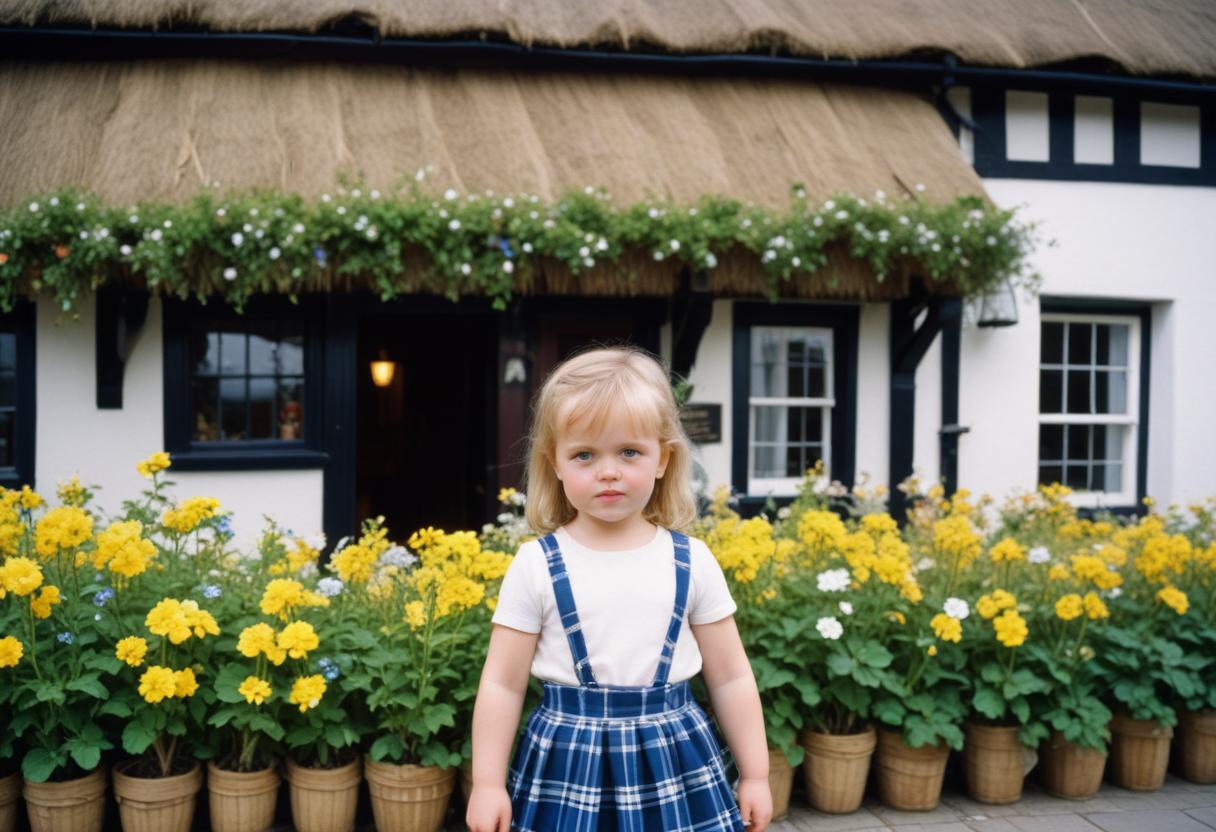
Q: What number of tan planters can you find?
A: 14